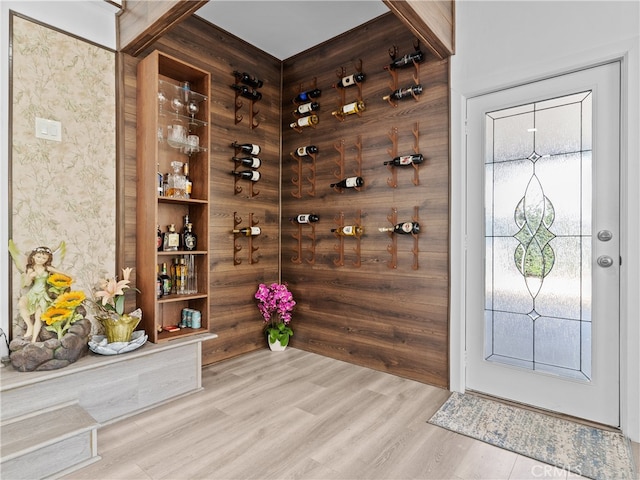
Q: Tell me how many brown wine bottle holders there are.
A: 12